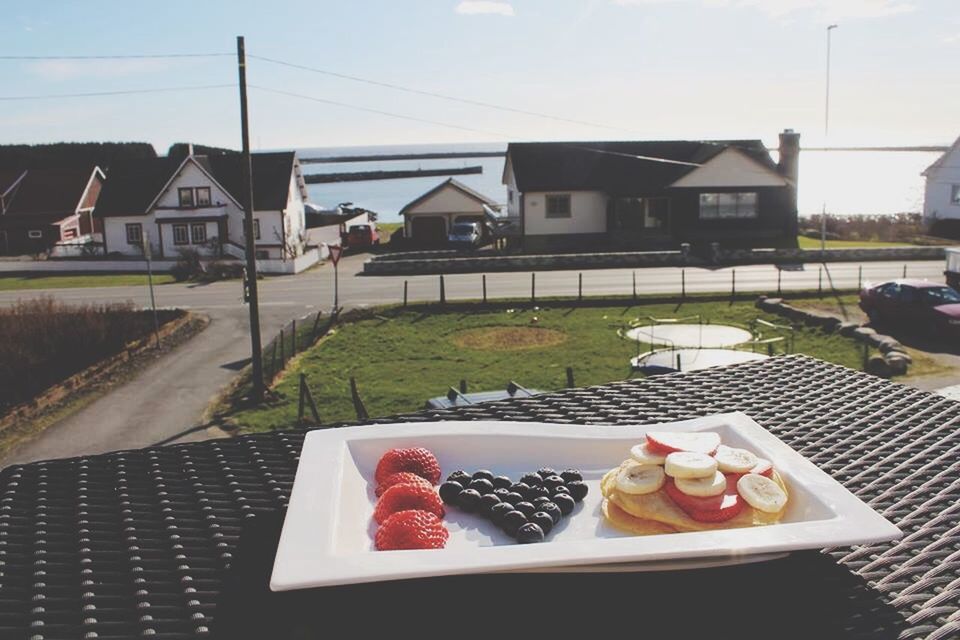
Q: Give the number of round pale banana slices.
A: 6